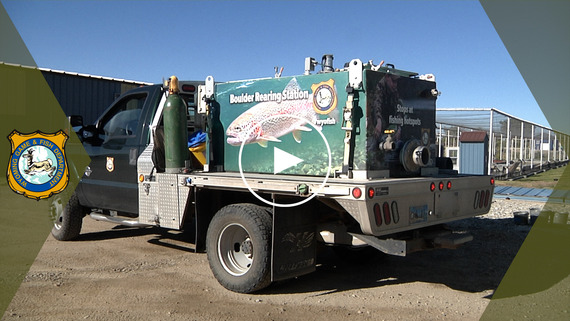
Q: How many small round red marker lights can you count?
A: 6